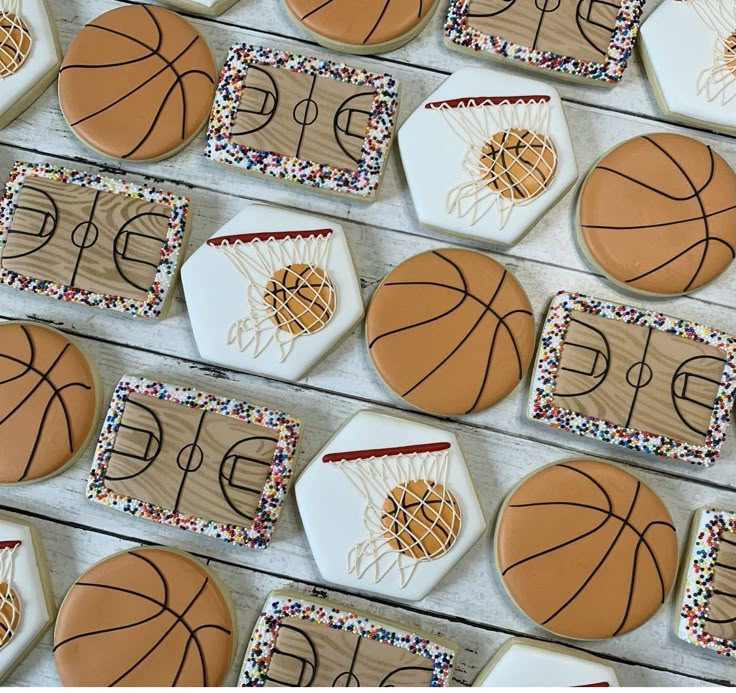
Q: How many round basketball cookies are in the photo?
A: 7